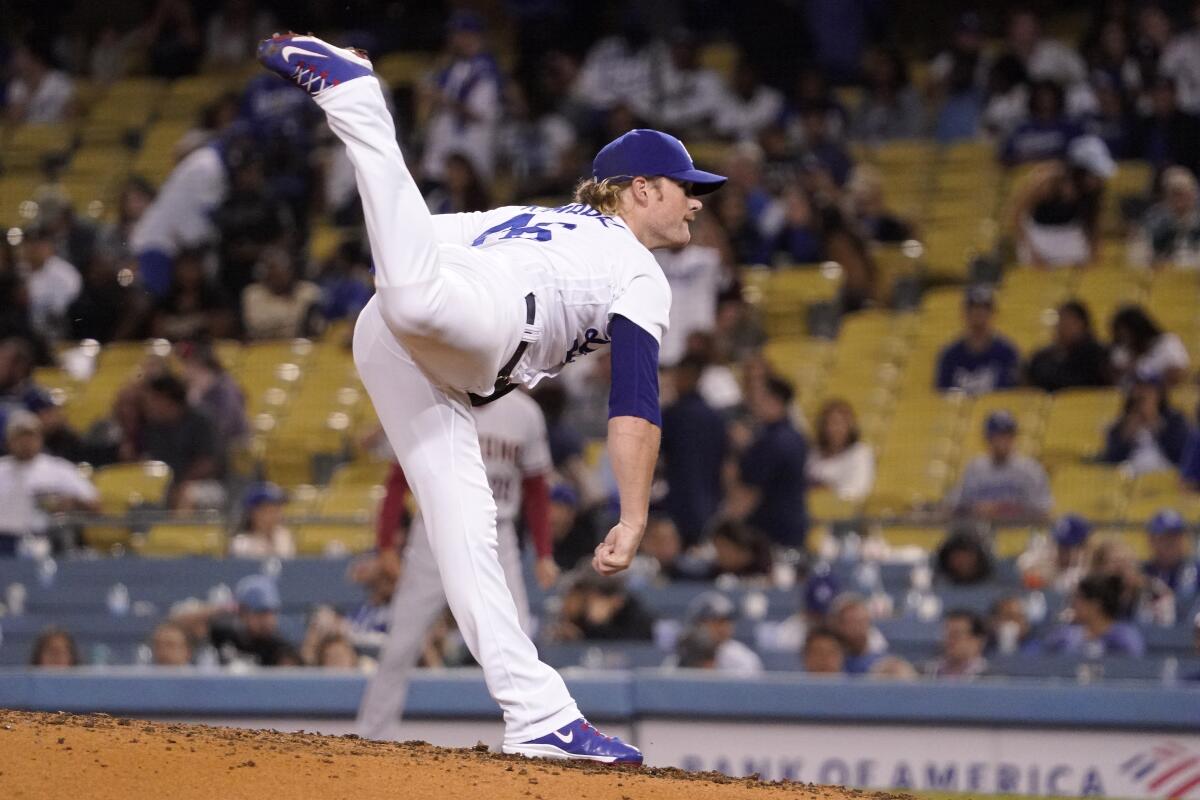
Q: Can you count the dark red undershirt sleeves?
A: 2